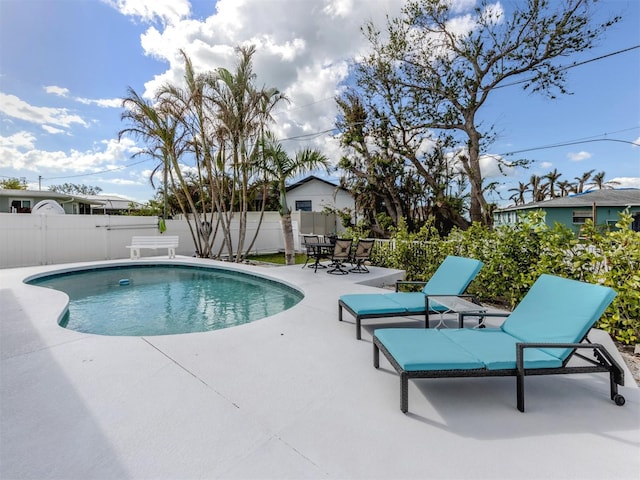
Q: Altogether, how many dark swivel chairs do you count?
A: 4